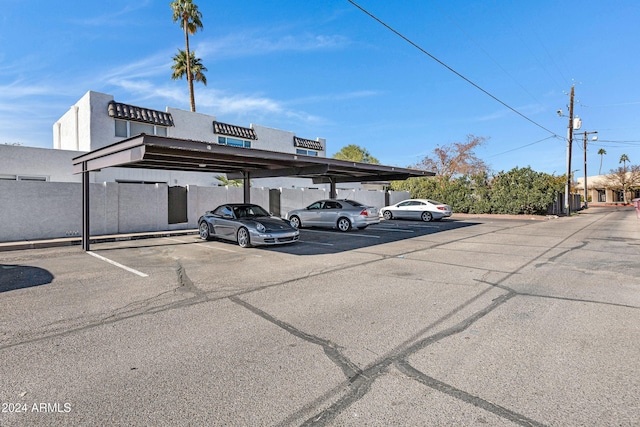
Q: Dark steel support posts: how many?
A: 3